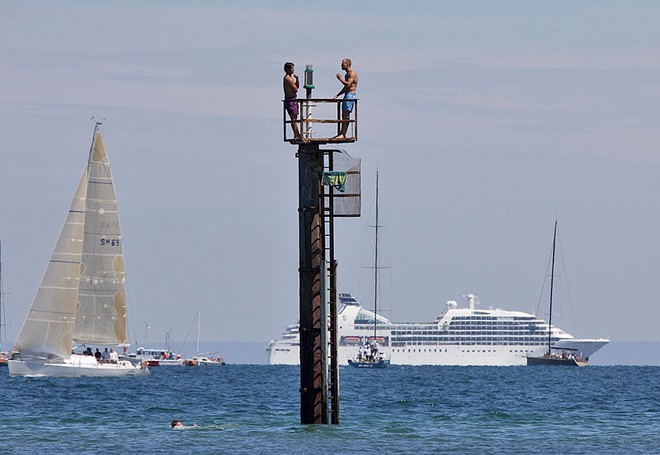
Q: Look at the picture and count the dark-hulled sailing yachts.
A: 2